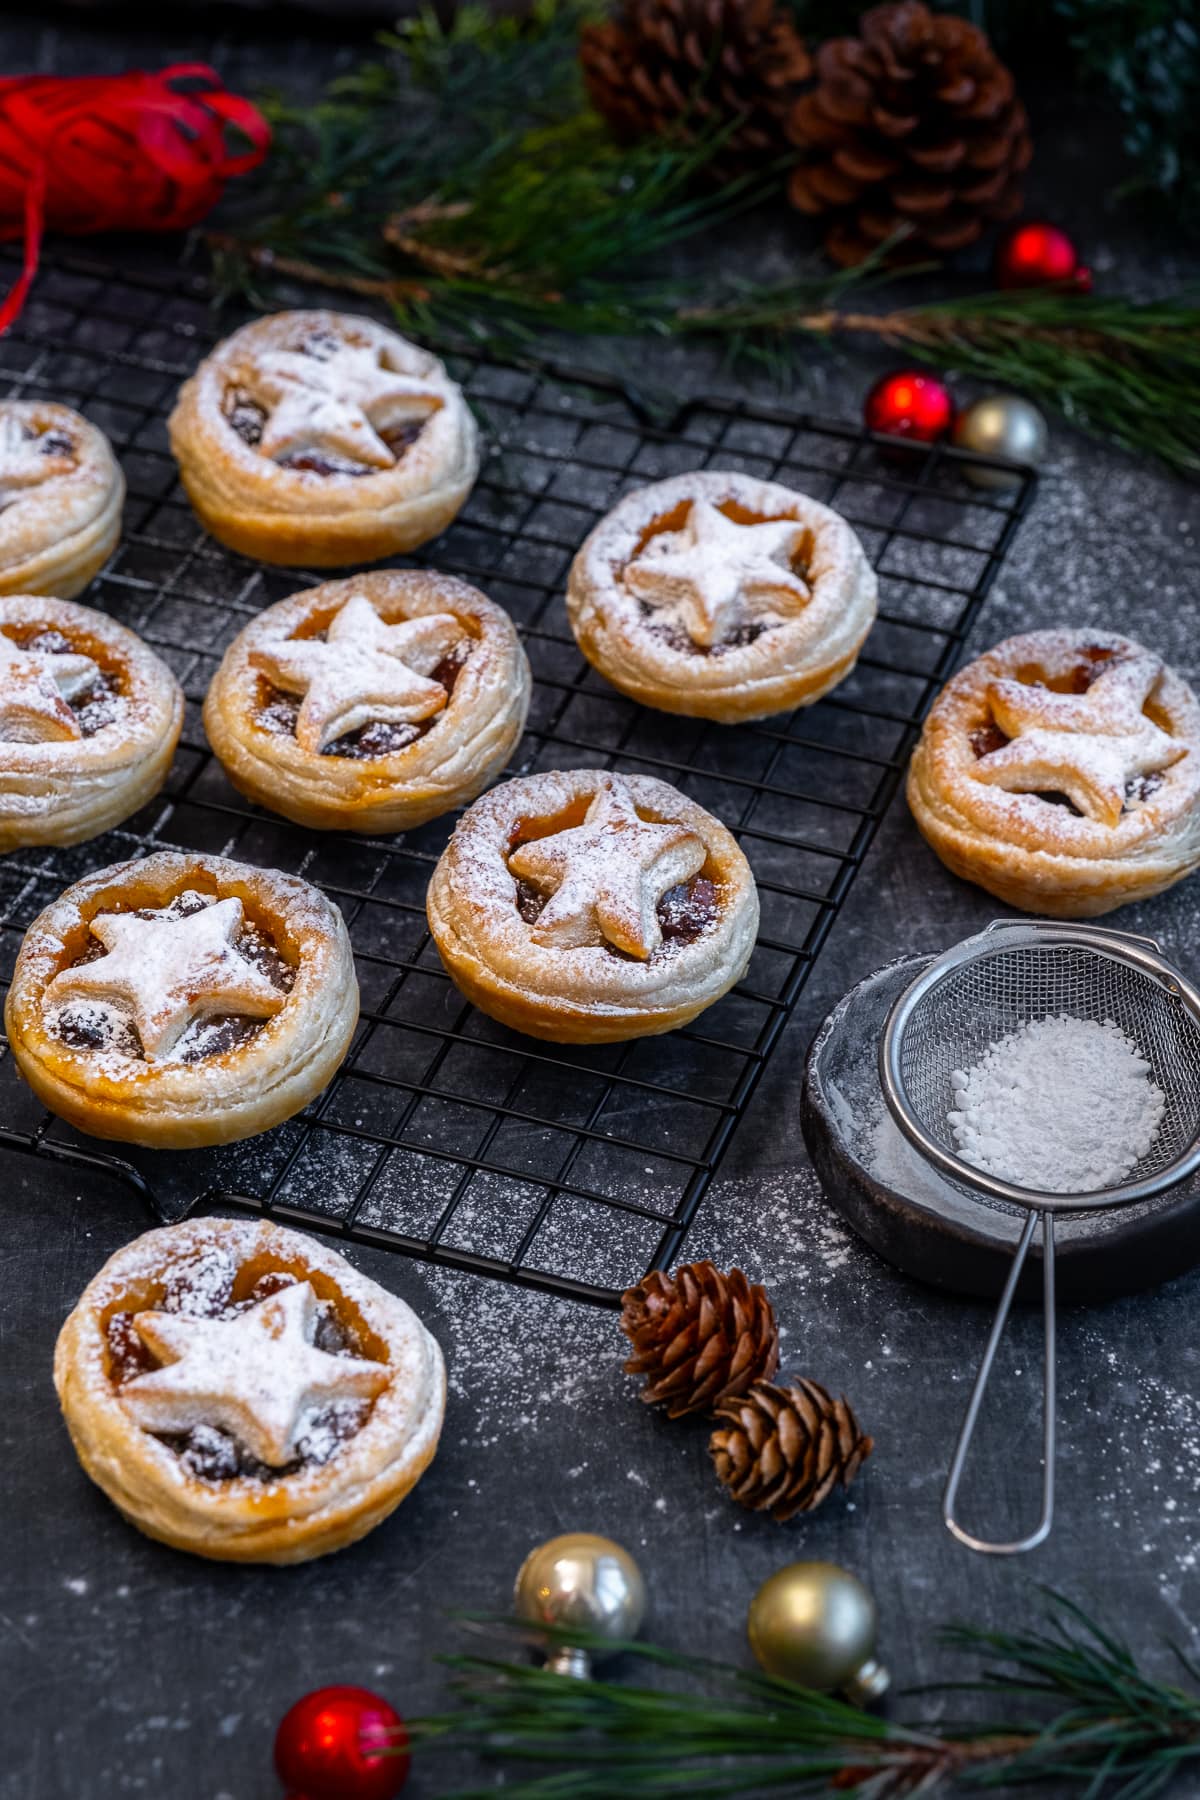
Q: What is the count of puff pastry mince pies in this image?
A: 9